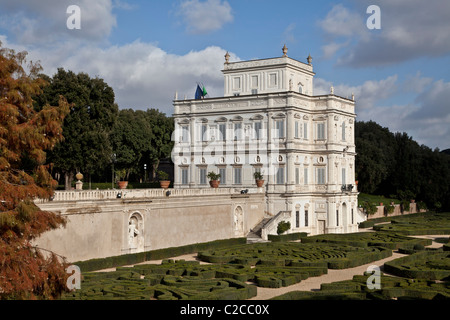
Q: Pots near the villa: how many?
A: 4